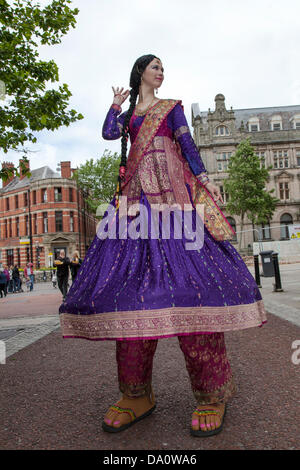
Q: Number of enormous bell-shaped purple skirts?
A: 1